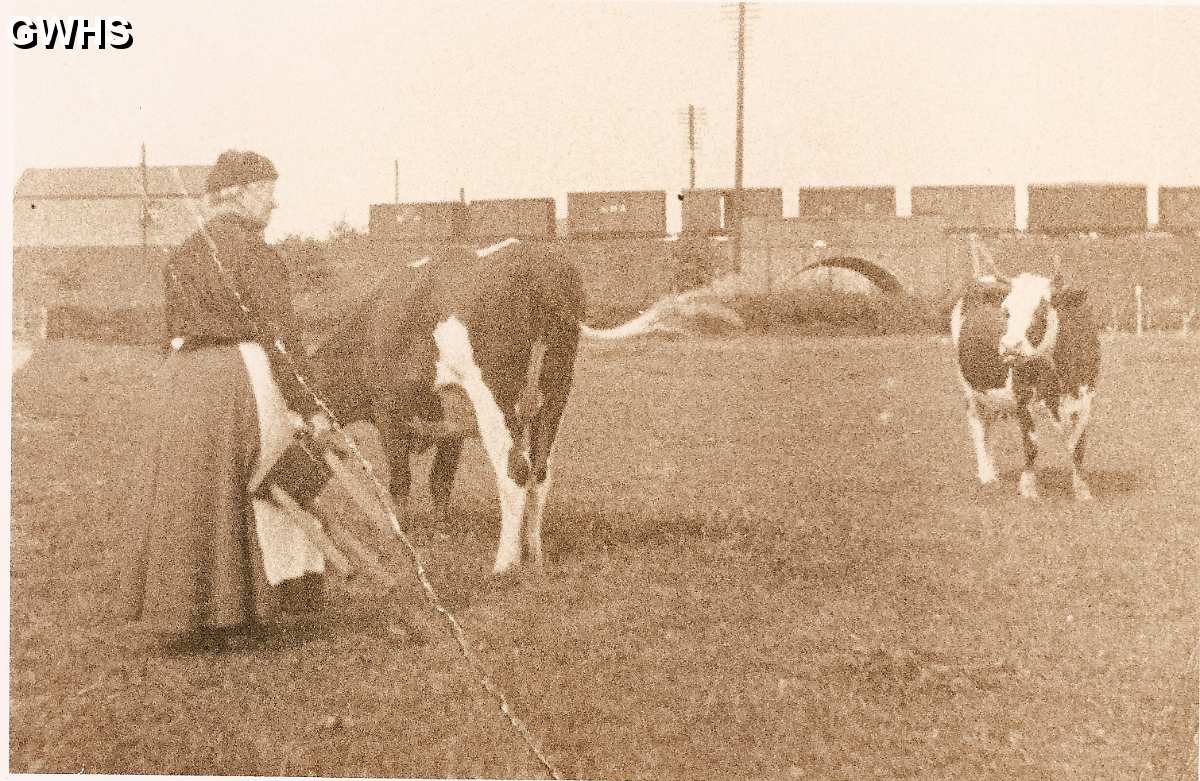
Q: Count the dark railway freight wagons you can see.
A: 8